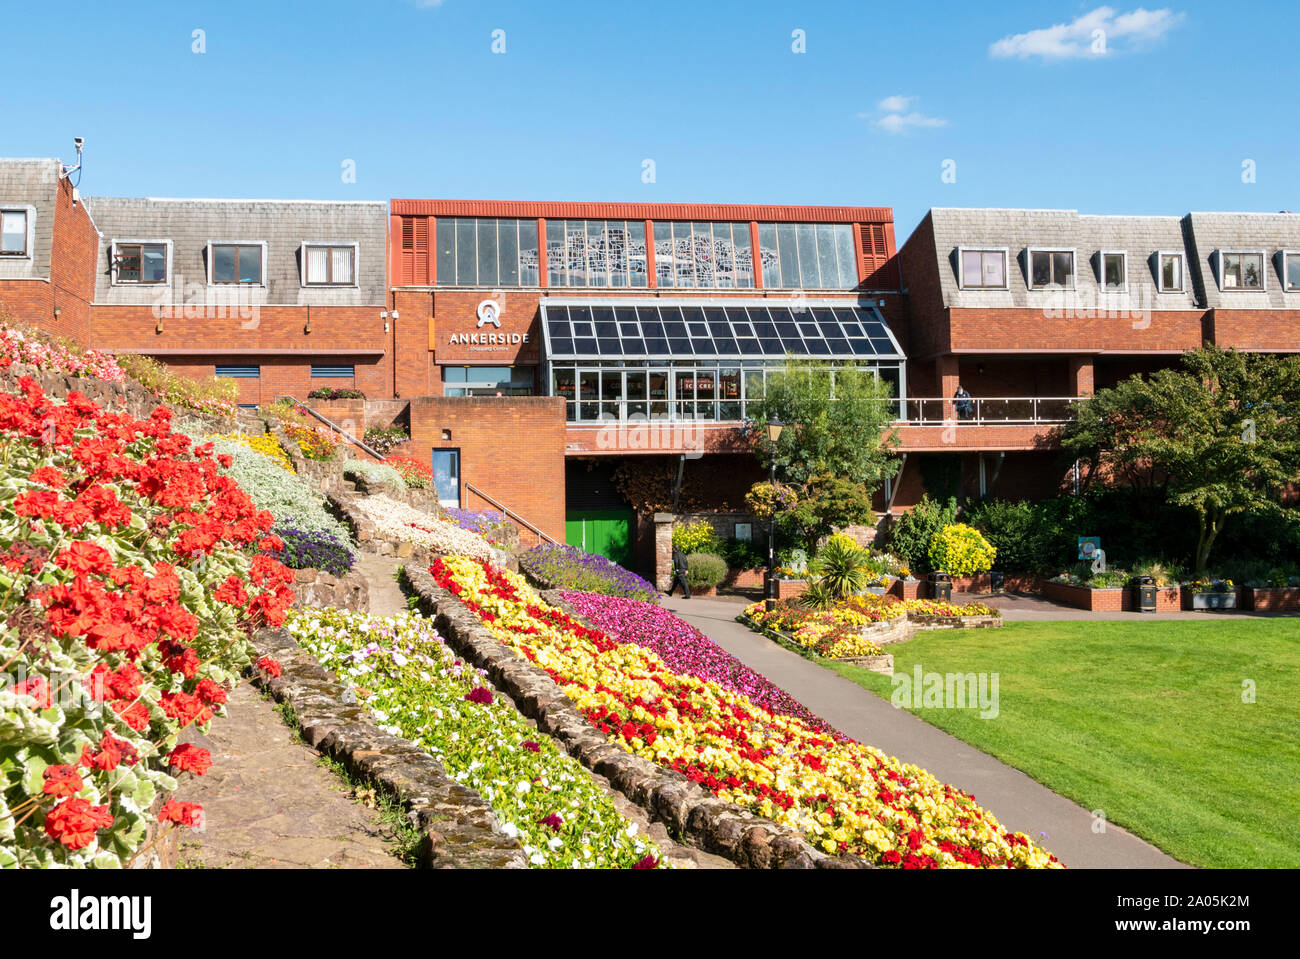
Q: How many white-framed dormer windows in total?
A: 10